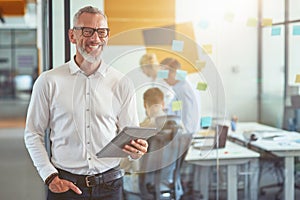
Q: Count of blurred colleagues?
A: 3